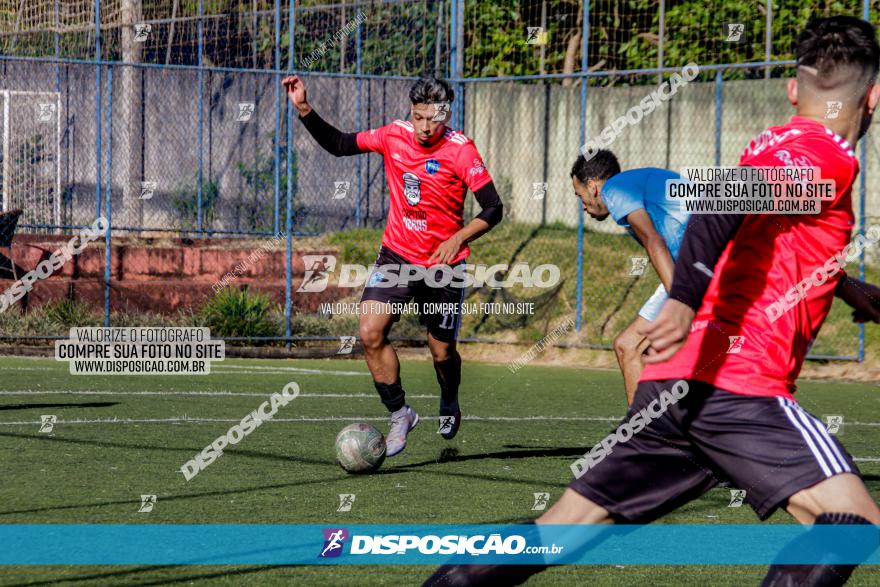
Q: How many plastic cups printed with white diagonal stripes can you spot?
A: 0